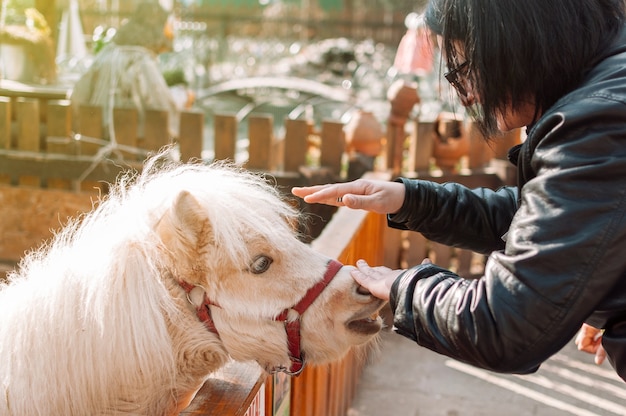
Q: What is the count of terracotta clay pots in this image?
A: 3